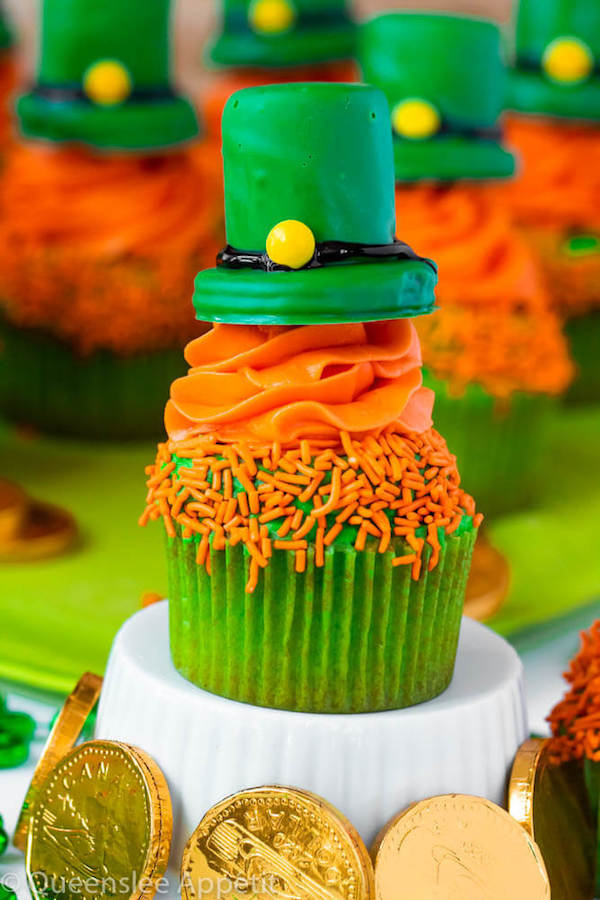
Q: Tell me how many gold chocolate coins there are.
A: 8